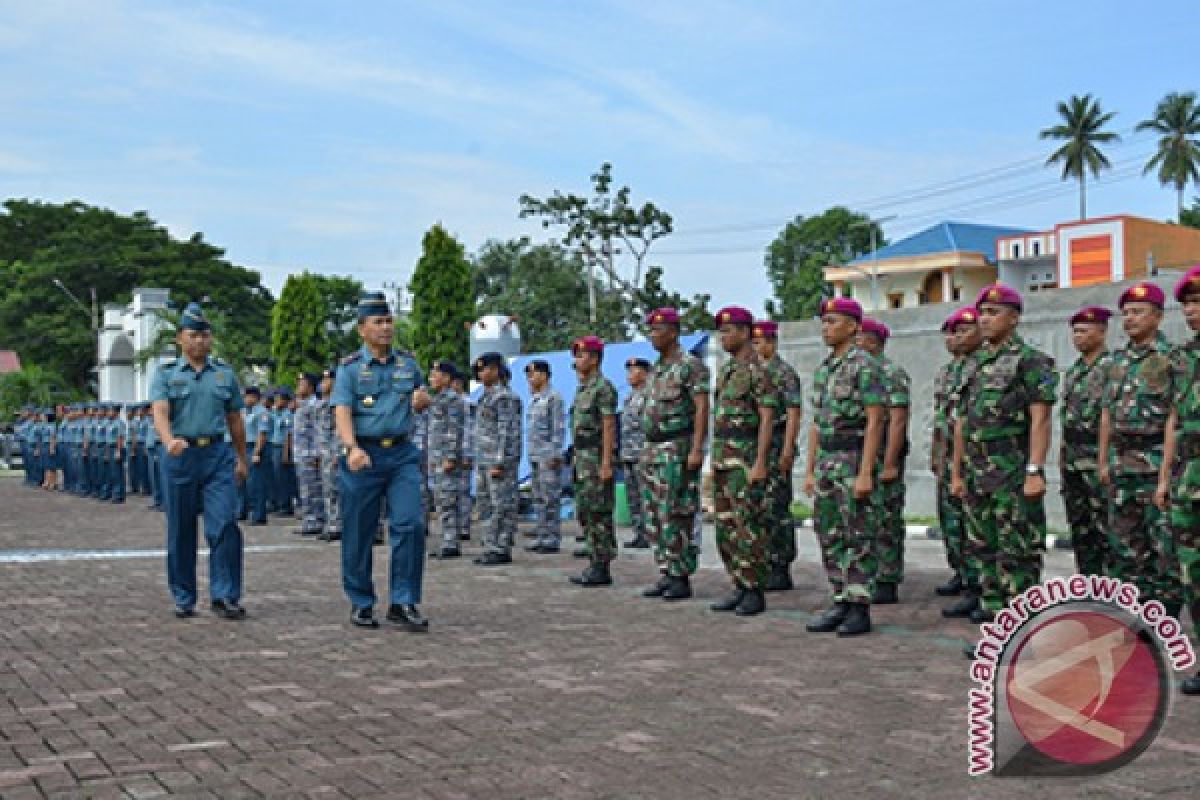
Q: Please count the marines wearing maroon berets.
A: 12